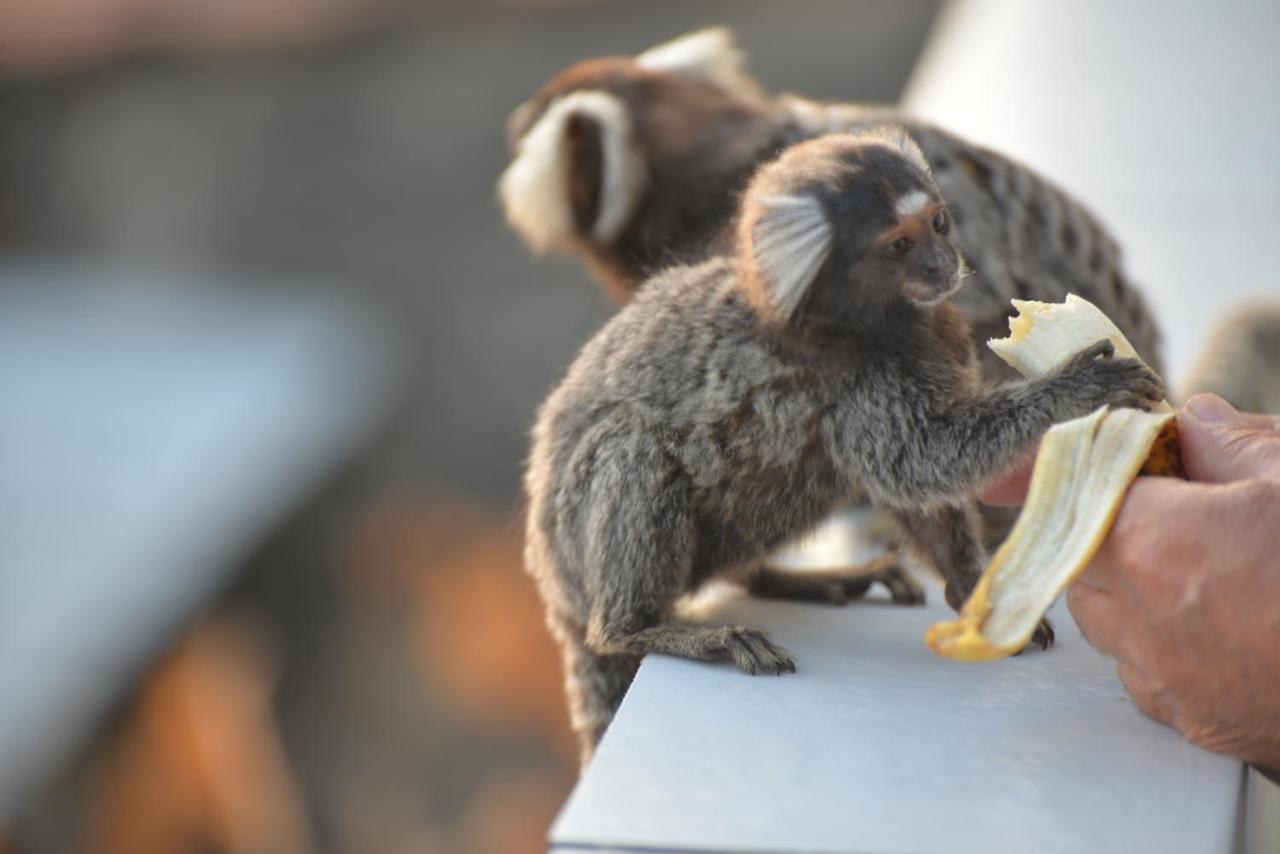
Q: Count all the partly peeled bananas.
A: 1